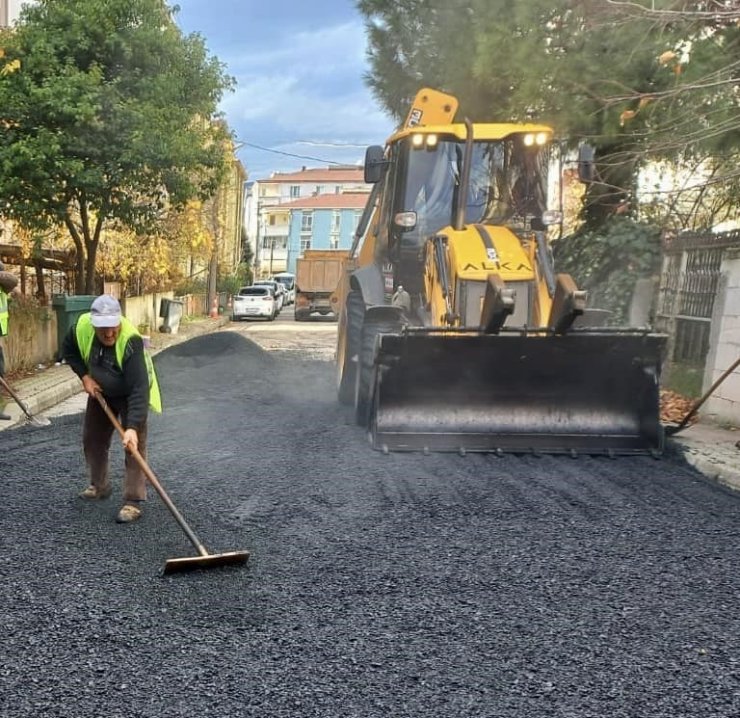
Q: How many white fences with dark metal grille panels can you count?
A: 1